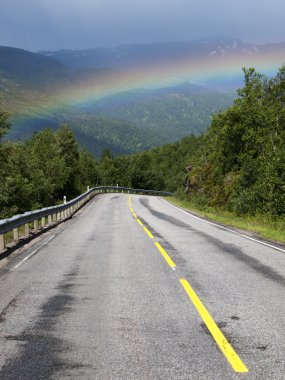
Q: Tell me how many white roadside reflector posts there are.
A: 3